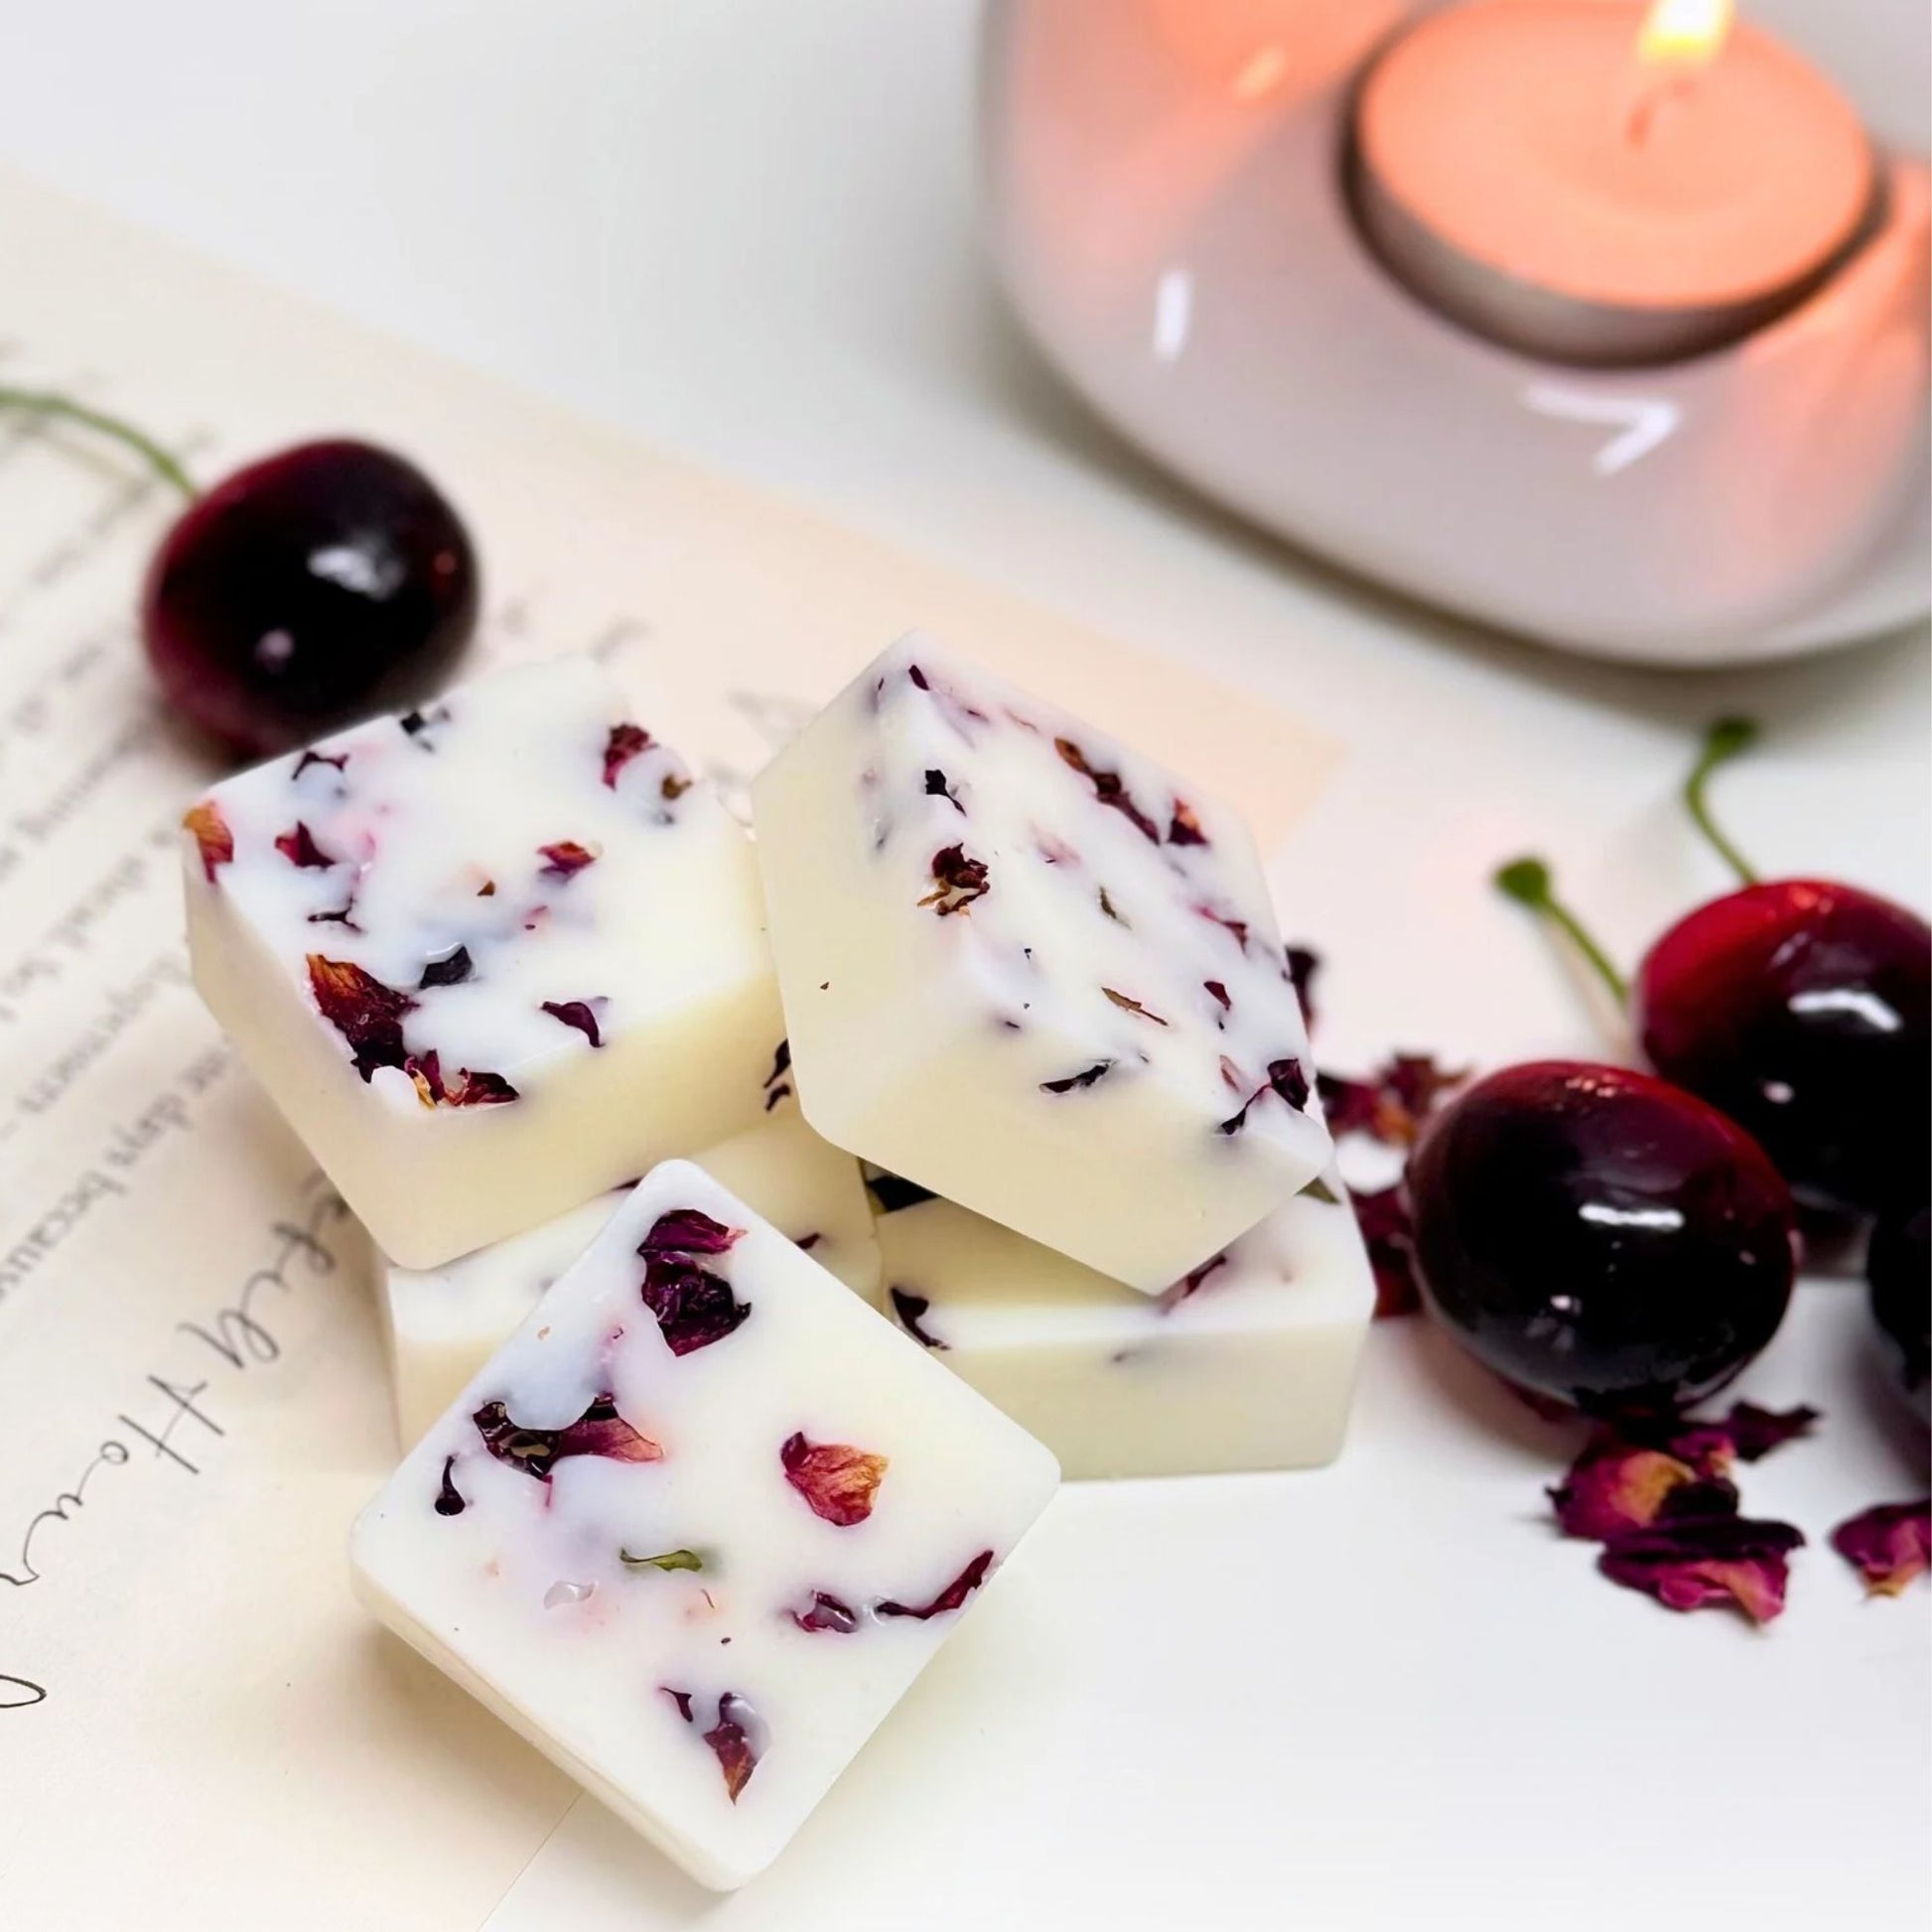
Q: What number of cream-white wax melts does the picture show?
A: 5